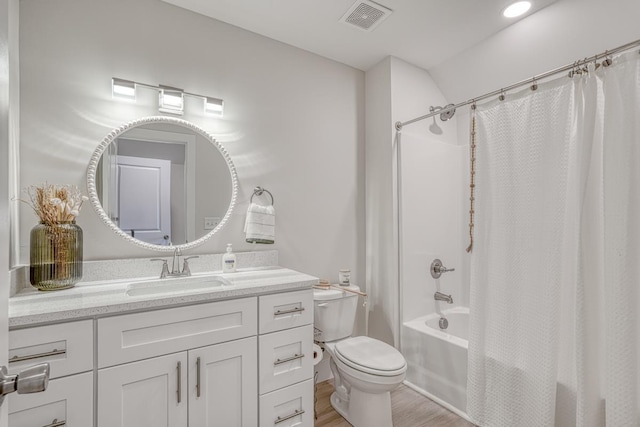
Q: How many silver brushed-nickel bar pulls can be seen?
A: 7